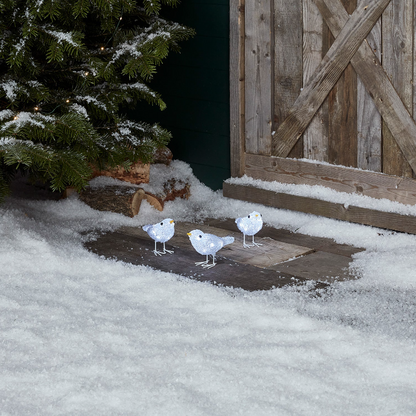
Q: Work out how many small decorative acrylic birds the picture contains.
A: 3